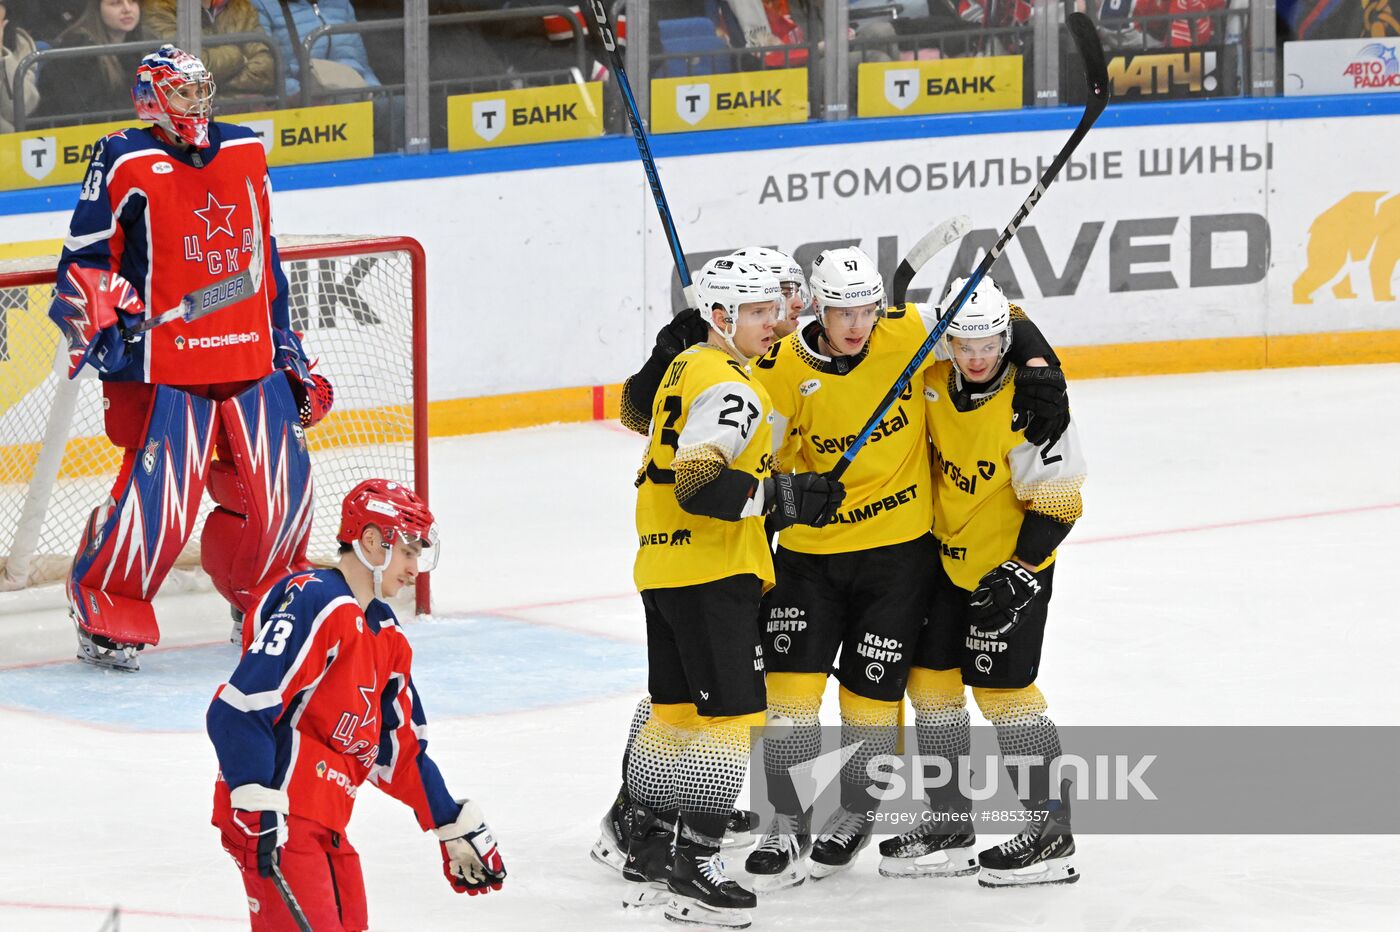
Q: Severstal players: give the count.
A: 4